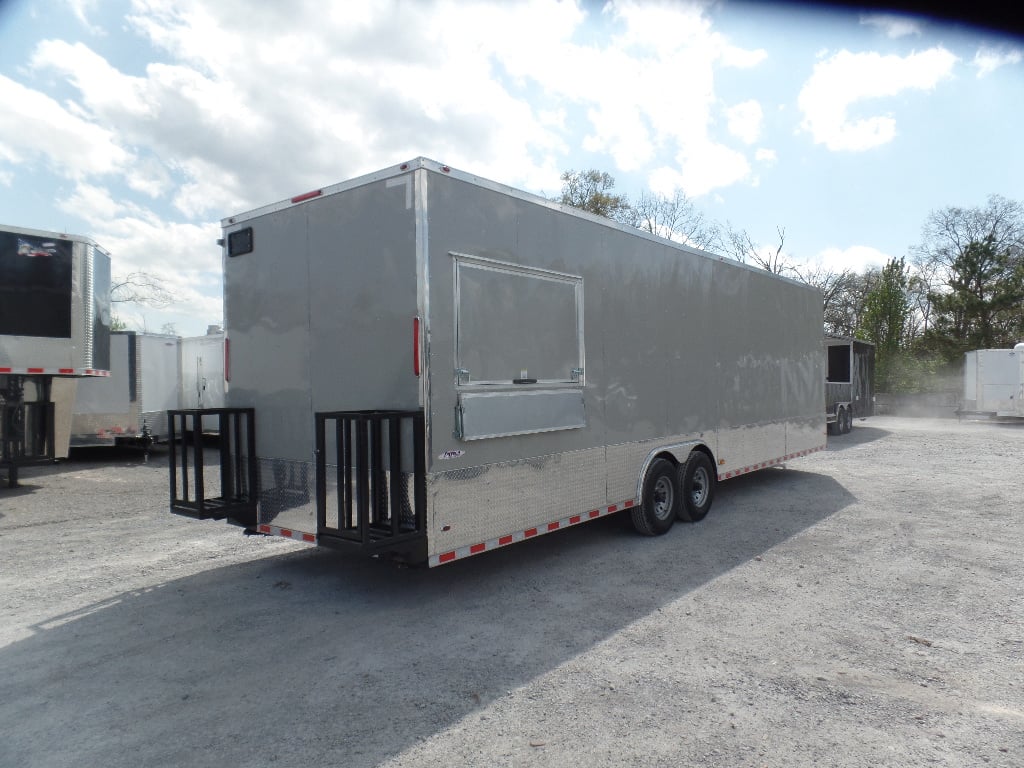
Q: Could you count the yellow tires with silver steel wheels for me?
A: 0